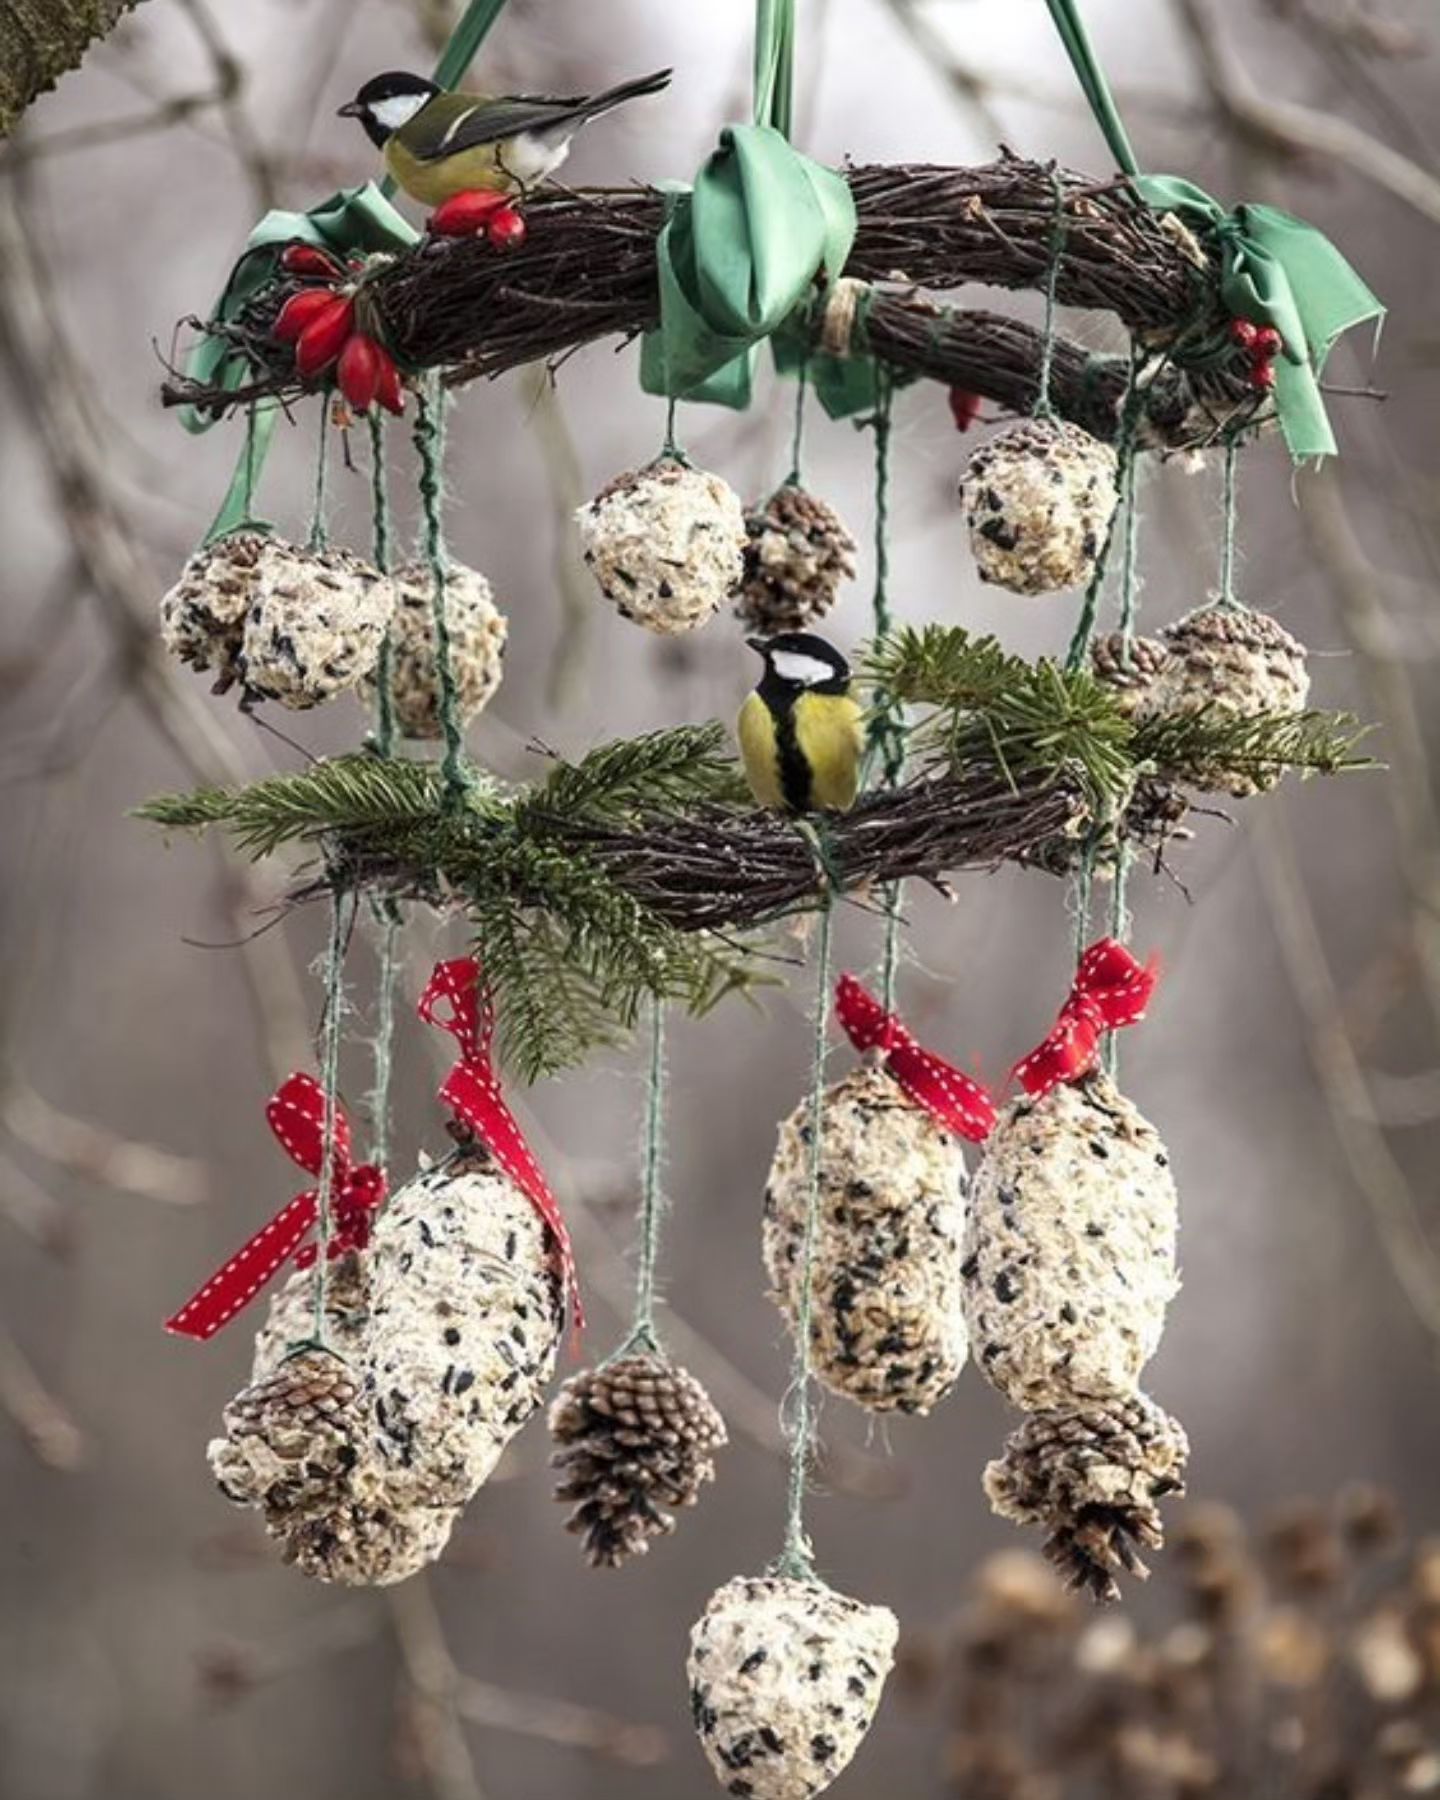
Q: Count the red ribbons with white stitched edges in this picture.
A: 4